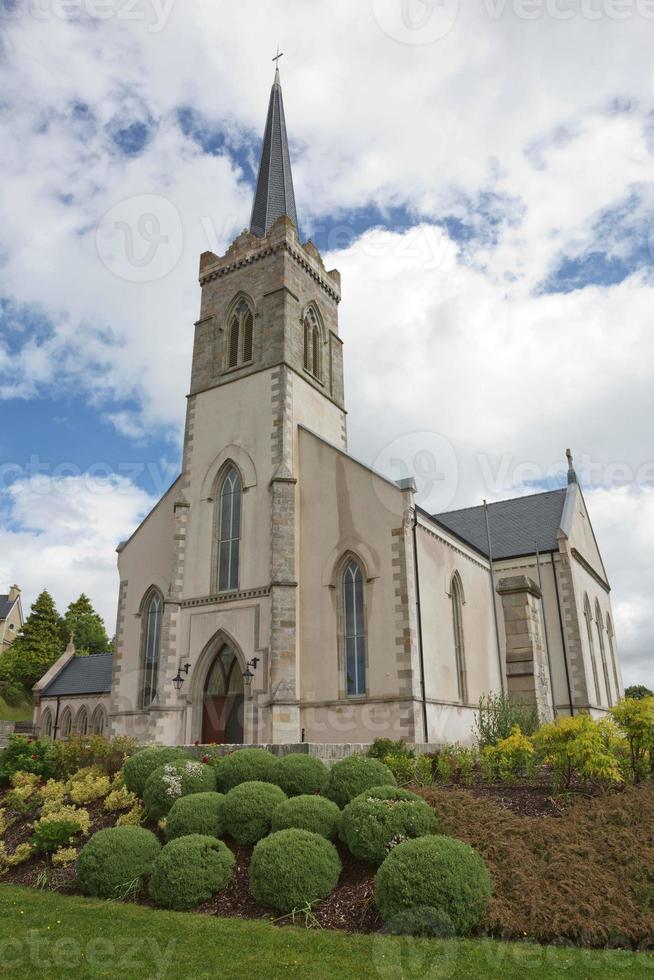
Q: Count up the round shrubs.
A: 13